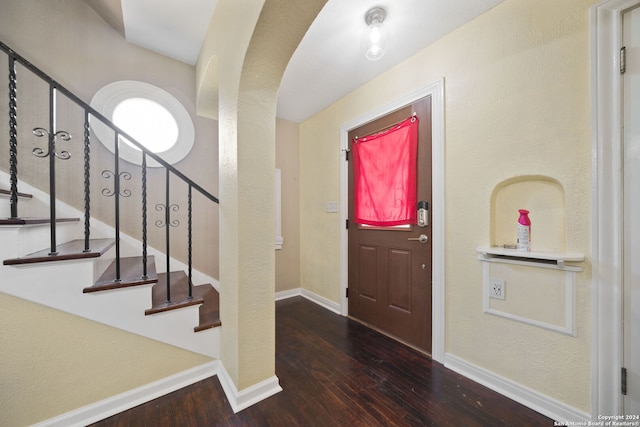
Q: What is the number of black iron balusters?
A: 7